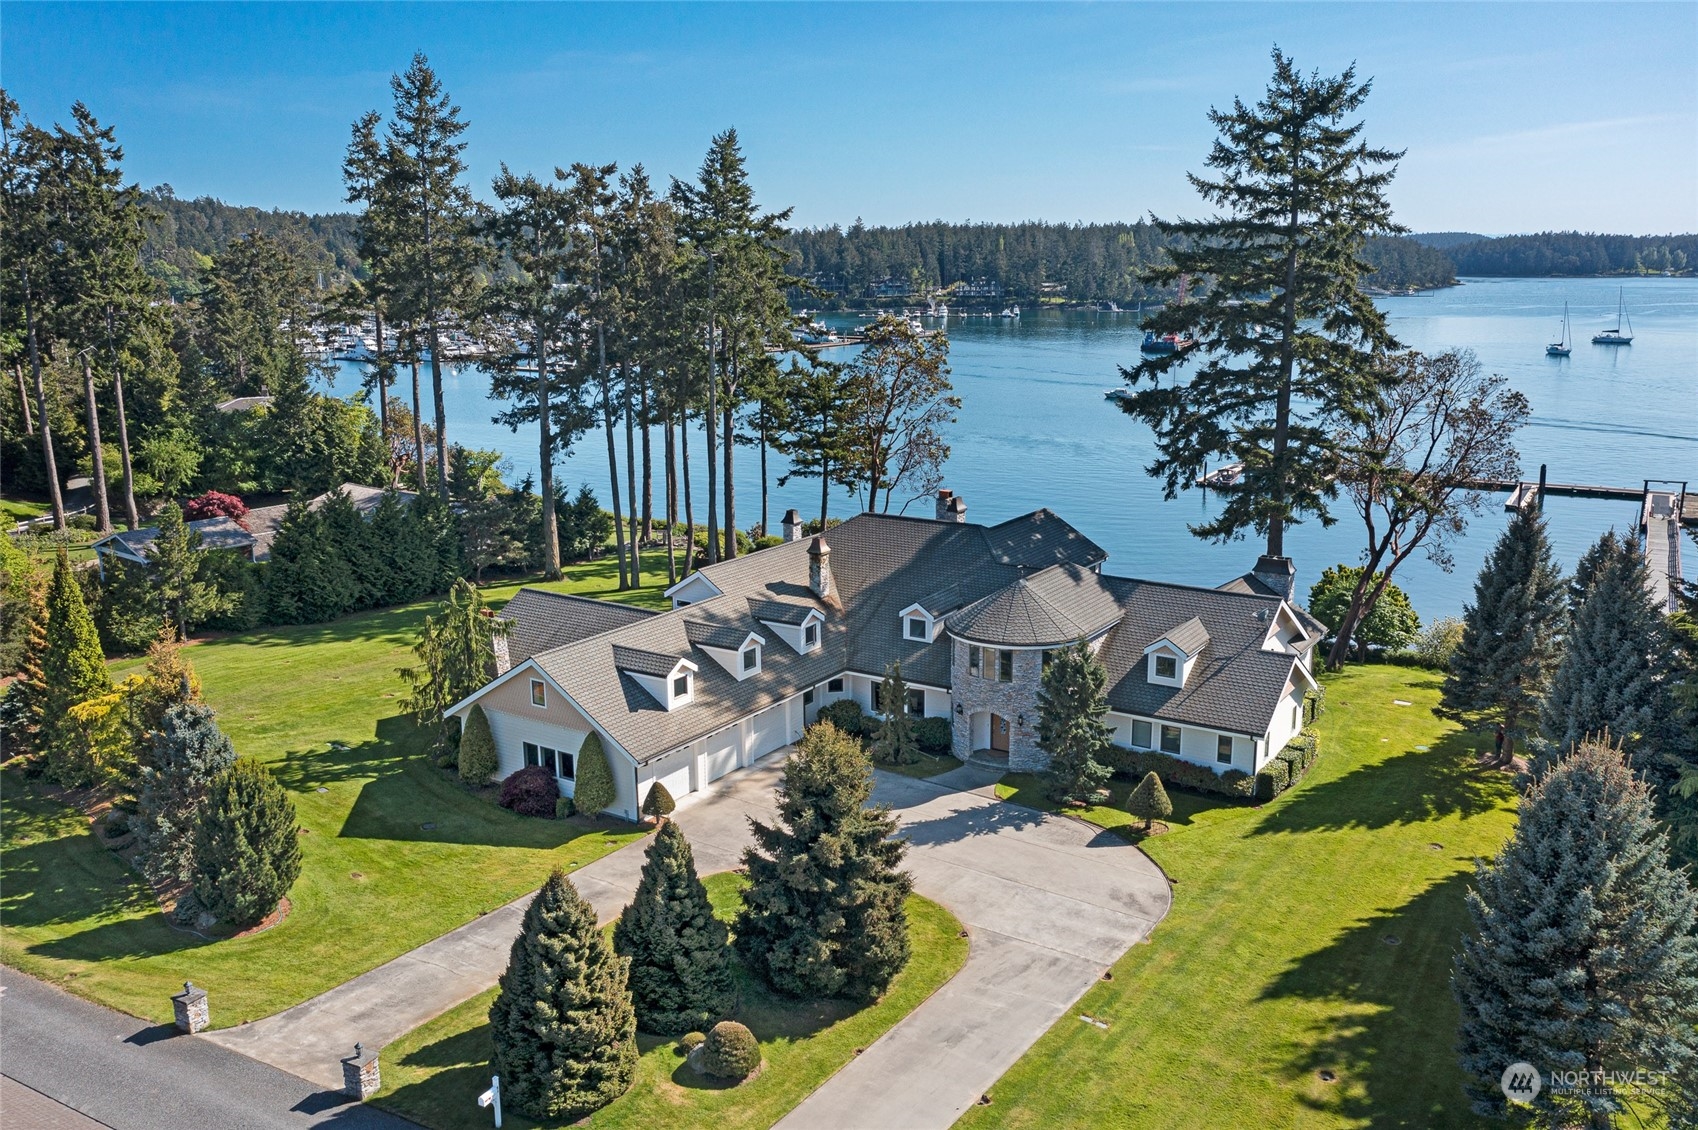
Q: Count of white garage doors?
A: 3